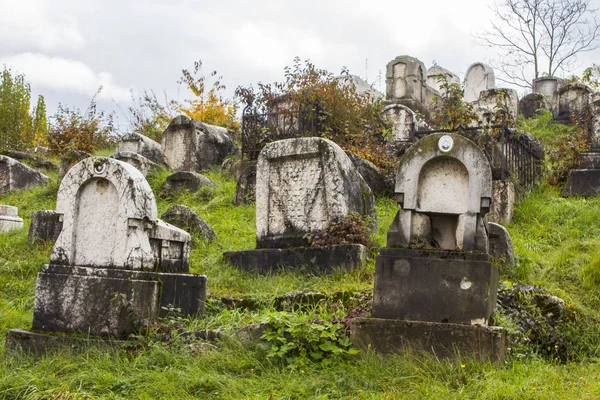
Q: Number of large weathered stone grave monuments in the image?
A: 3